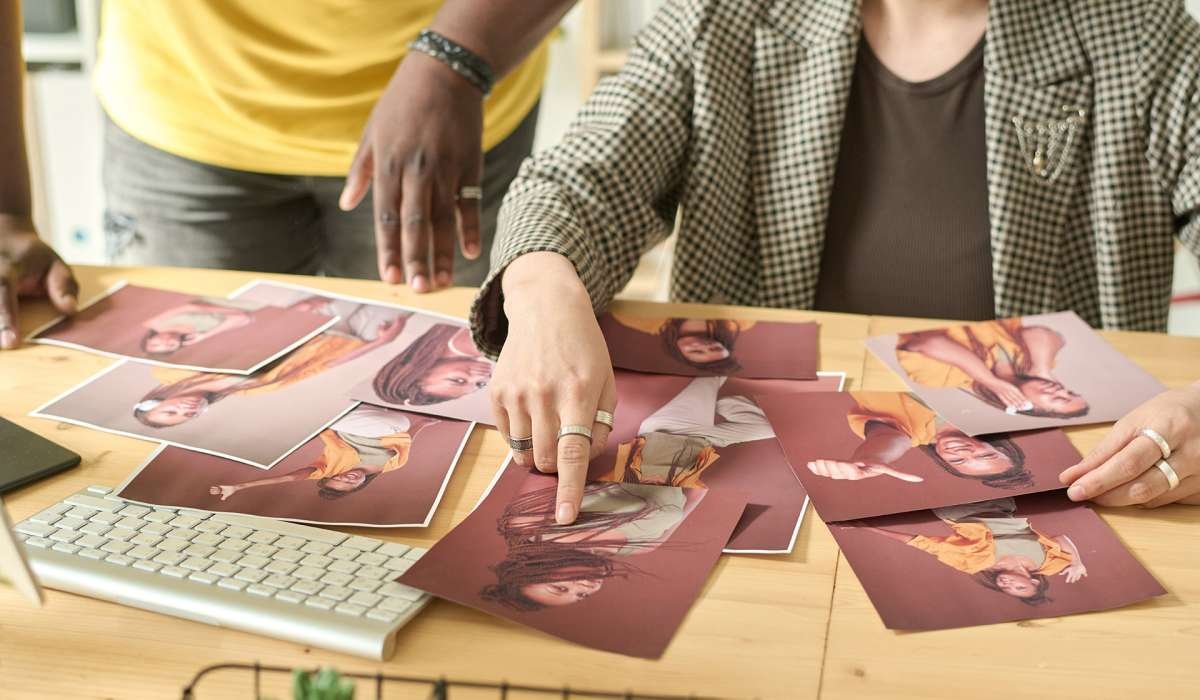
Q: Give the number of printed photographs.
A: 10